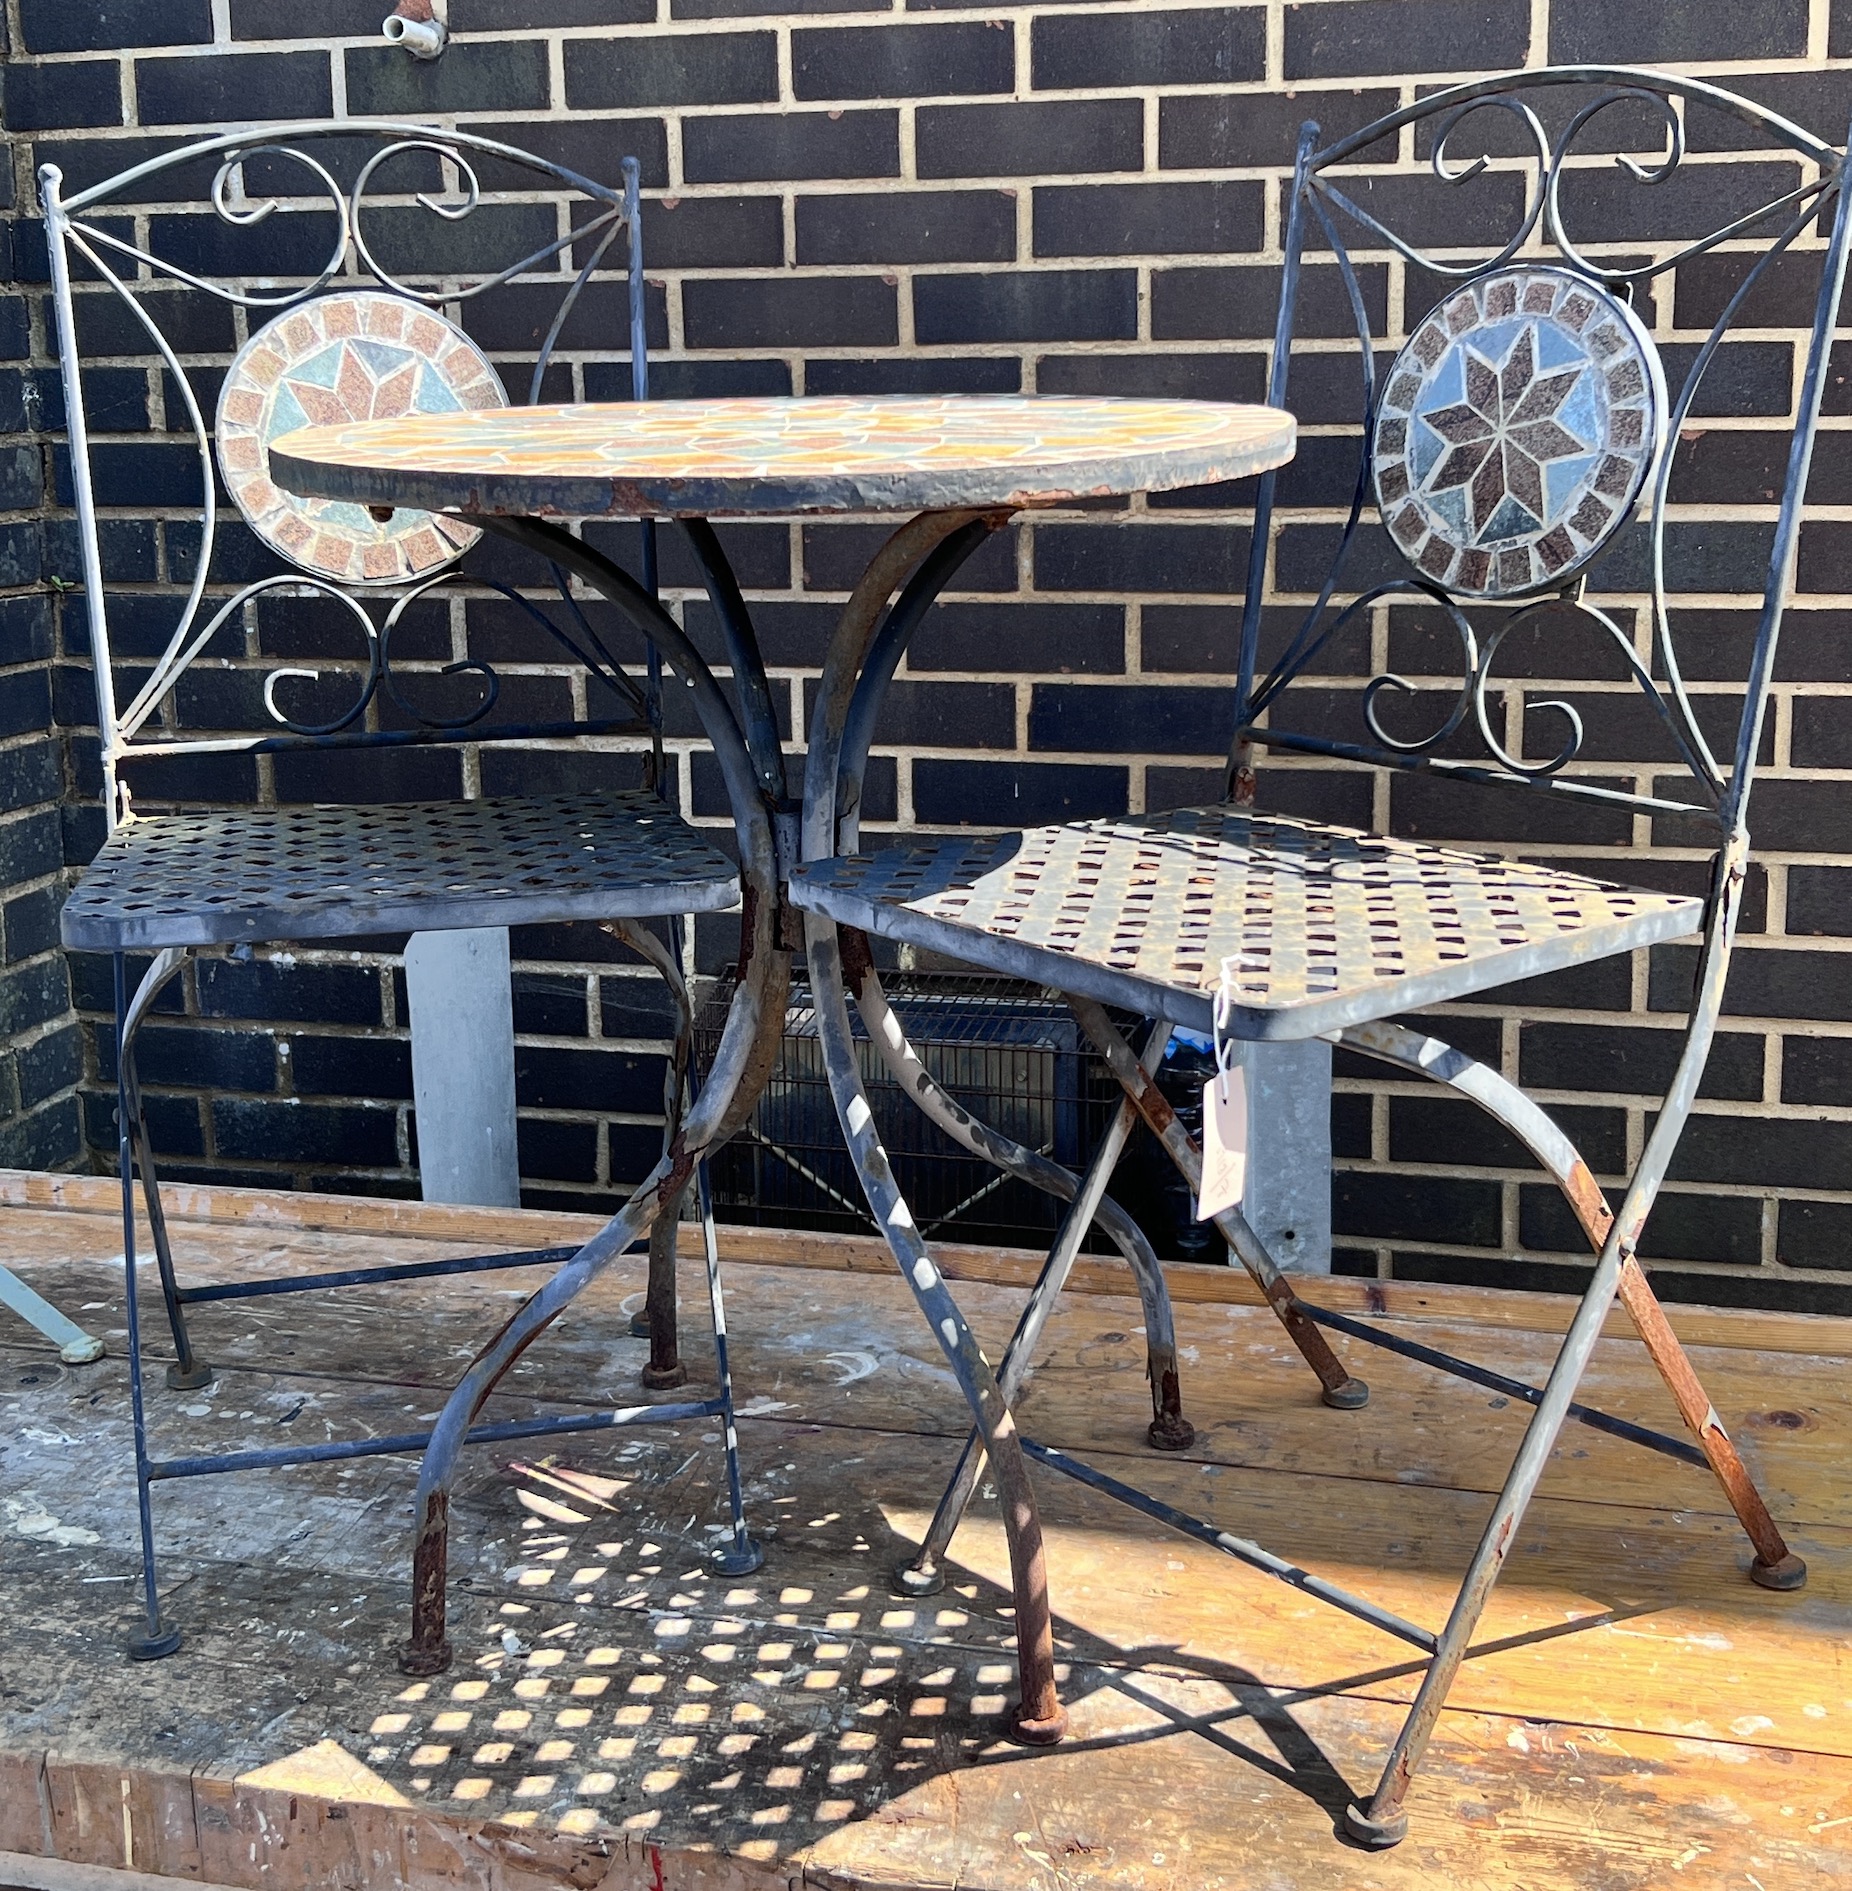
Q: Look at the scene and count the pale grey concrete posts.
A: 2